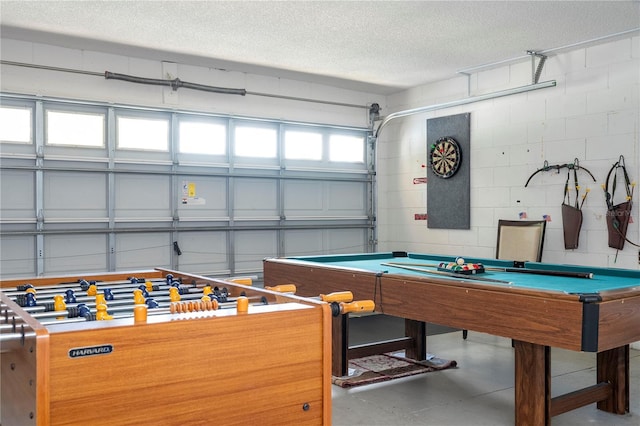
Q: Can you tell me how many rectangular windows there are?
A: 7